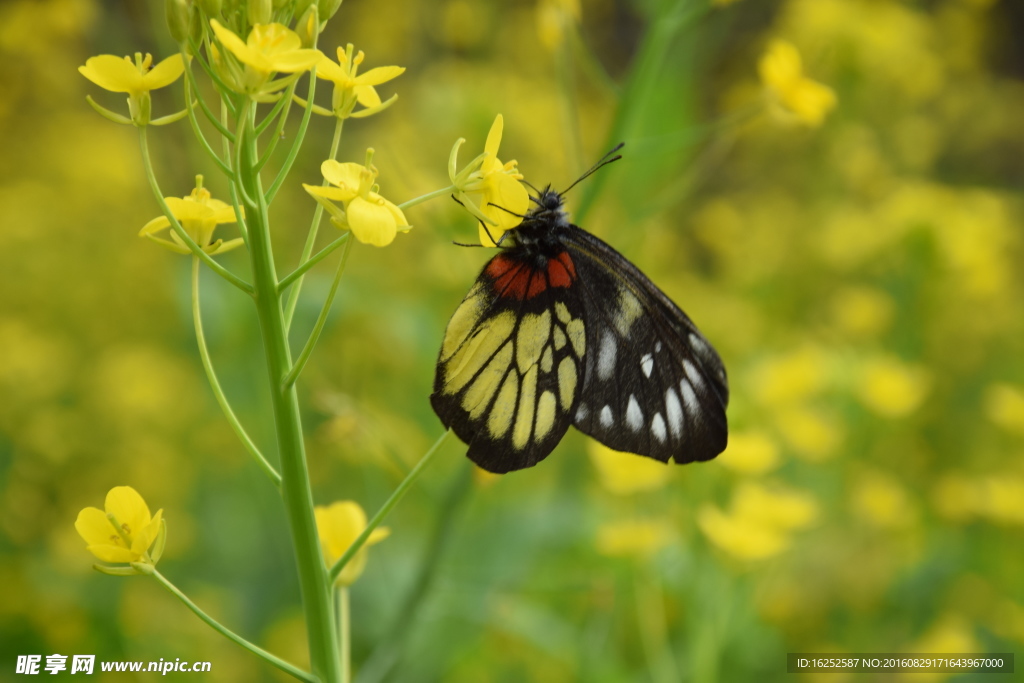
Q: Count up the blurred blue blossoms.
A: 0